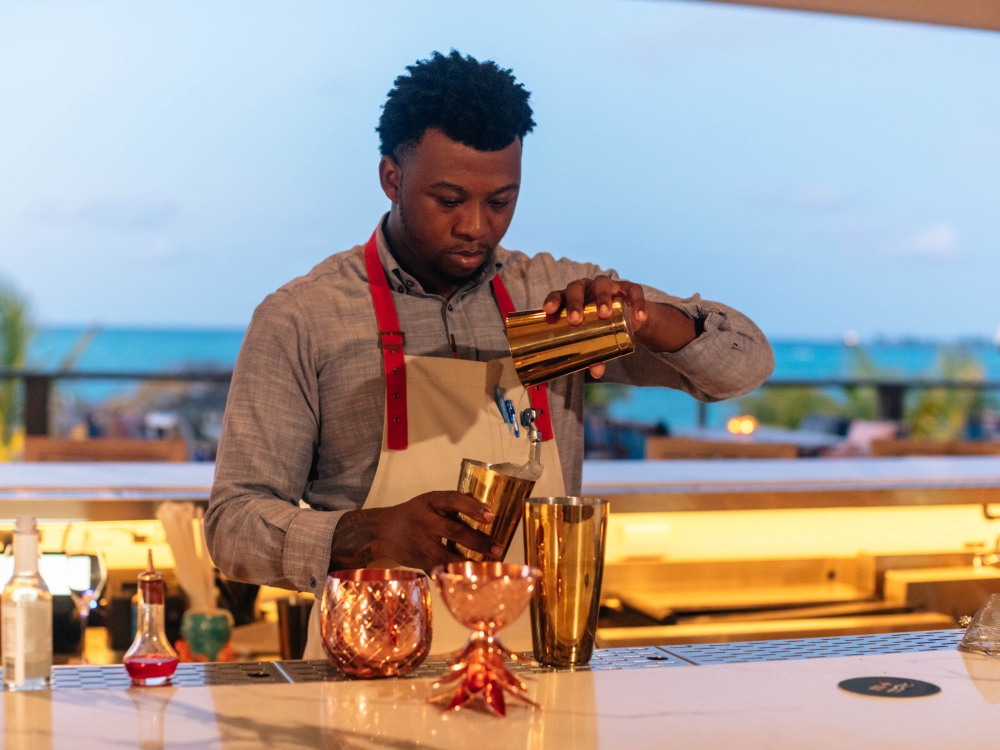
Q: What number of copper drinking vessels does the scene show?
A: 2